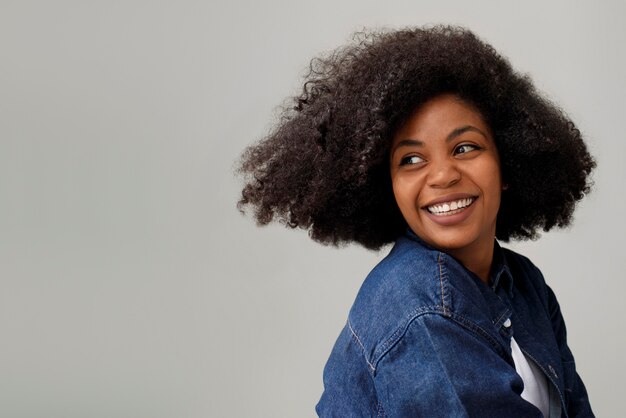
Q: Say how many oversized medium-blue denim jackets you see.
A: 1